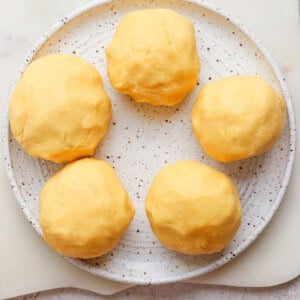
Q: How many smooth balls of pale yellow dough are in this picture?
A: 5